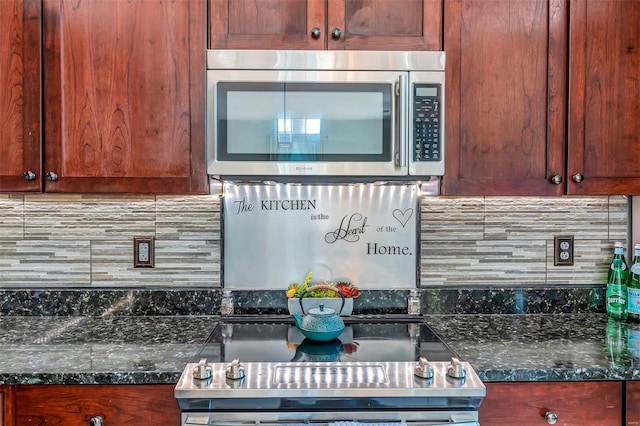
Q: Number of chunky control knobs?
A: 4